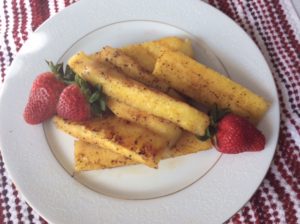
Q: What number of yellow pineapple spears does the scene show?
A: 7